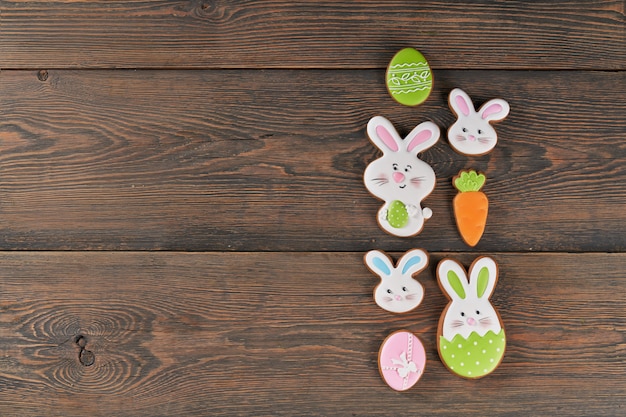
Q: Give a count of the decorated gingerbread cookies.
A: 7